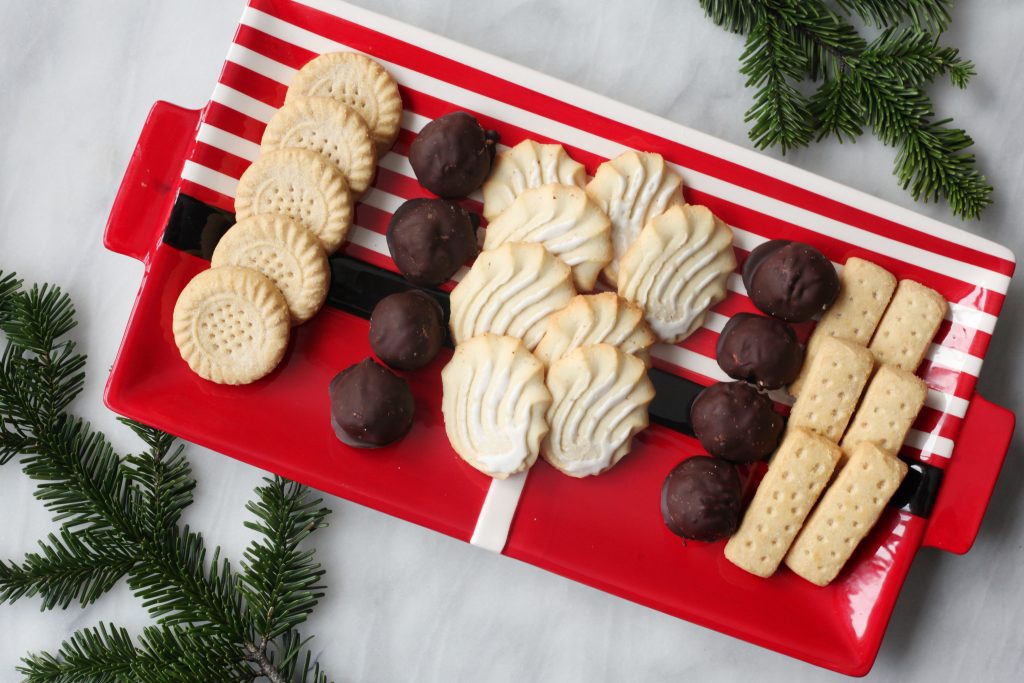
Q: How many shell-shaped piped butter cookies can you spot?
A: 8